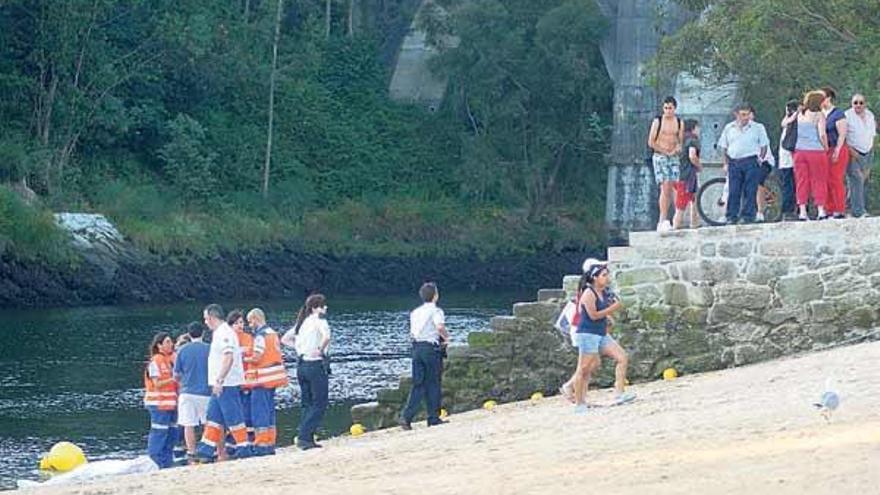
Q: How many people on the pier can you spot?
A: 8